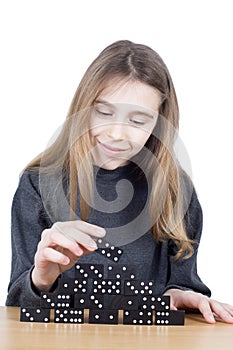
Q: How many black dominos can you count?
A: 15